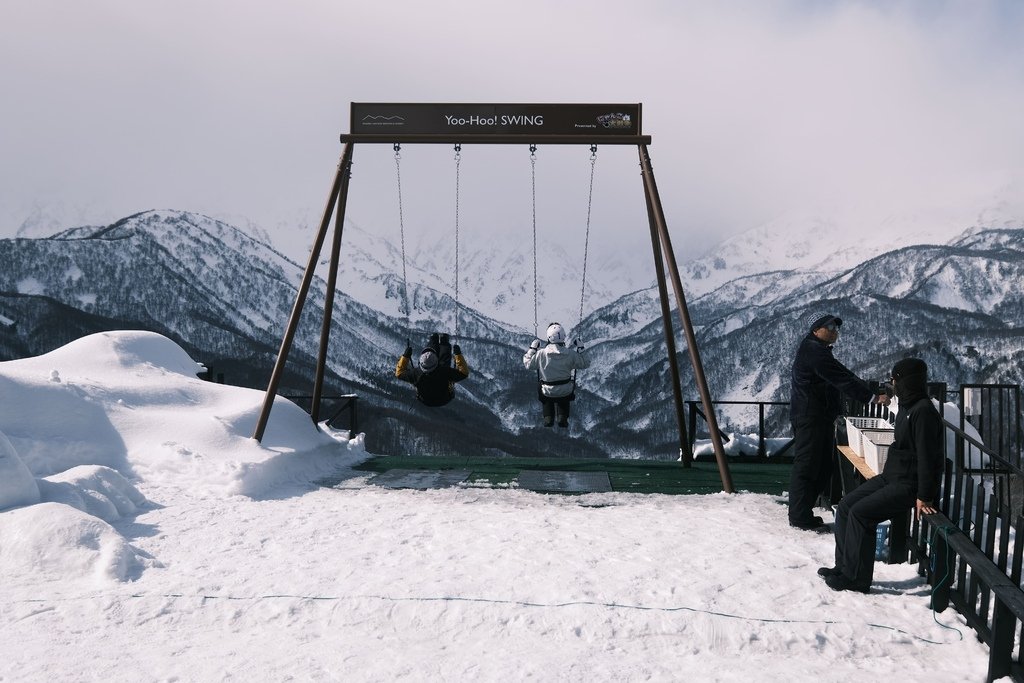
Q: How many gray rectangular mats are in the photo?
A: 2